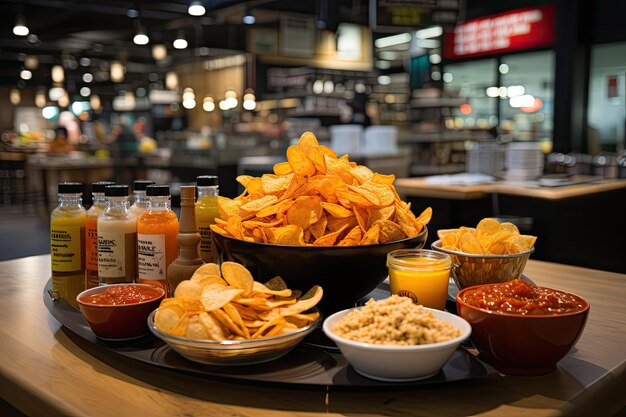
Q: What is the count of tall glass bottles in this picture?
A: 6